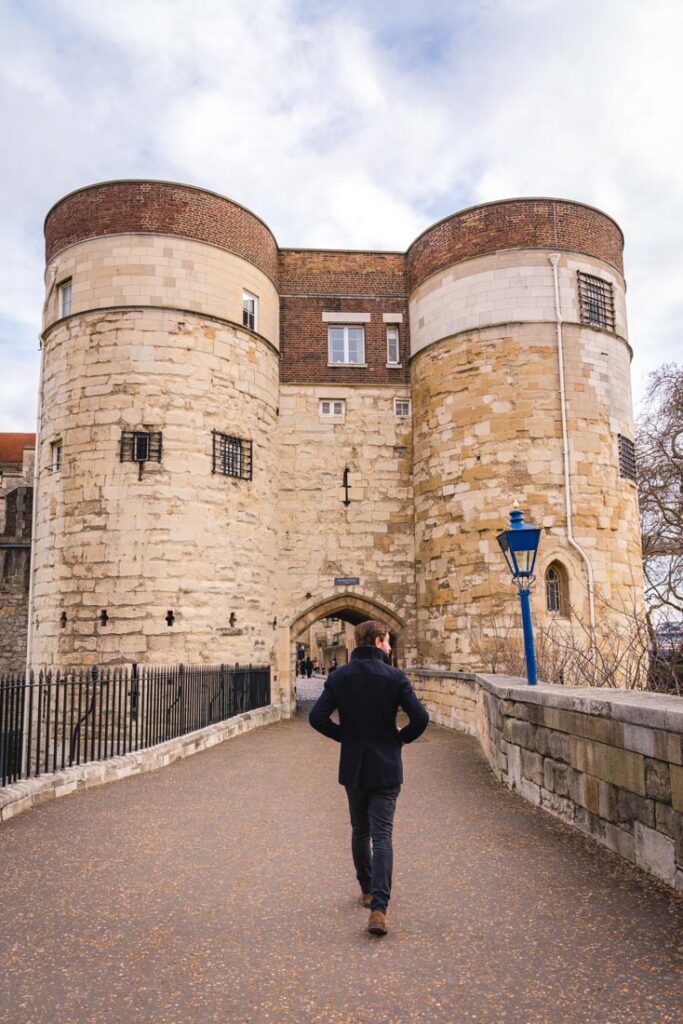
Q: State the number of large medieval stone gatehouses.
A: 1